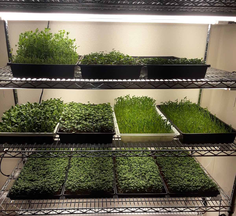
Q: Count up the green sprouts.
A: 11